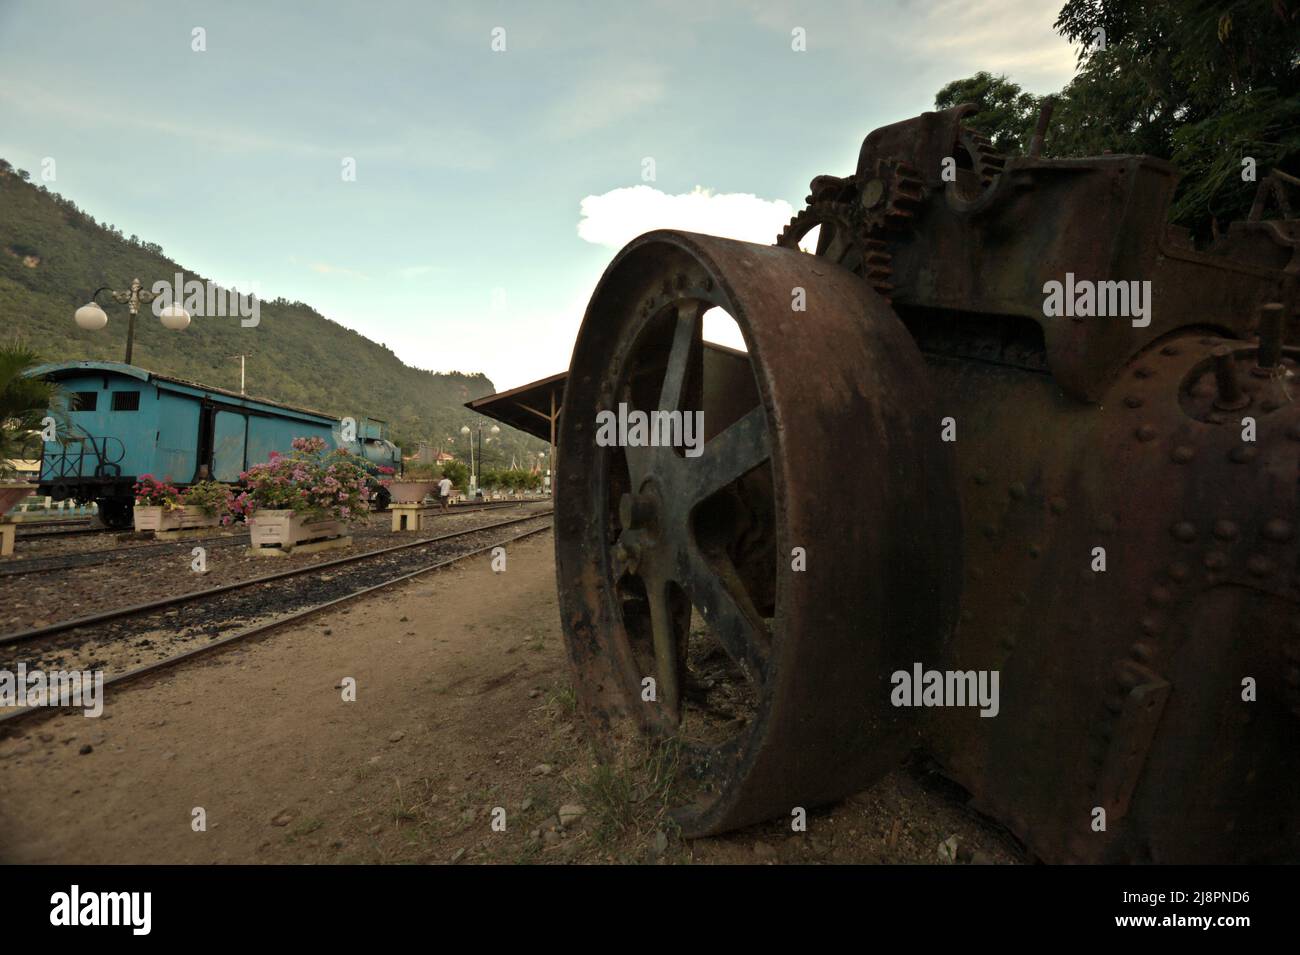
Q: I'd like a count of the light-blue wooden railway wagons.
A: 1